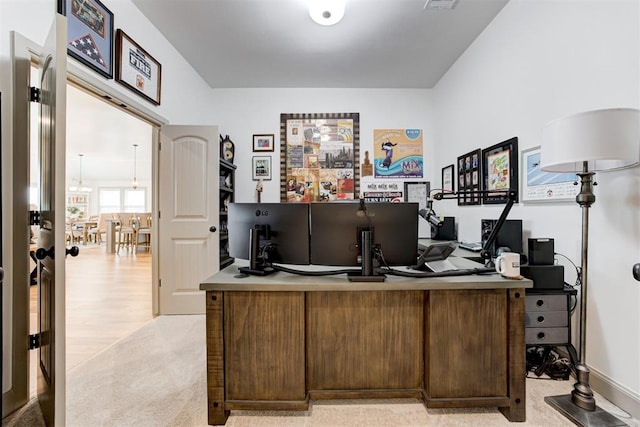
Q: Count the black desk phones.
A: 1